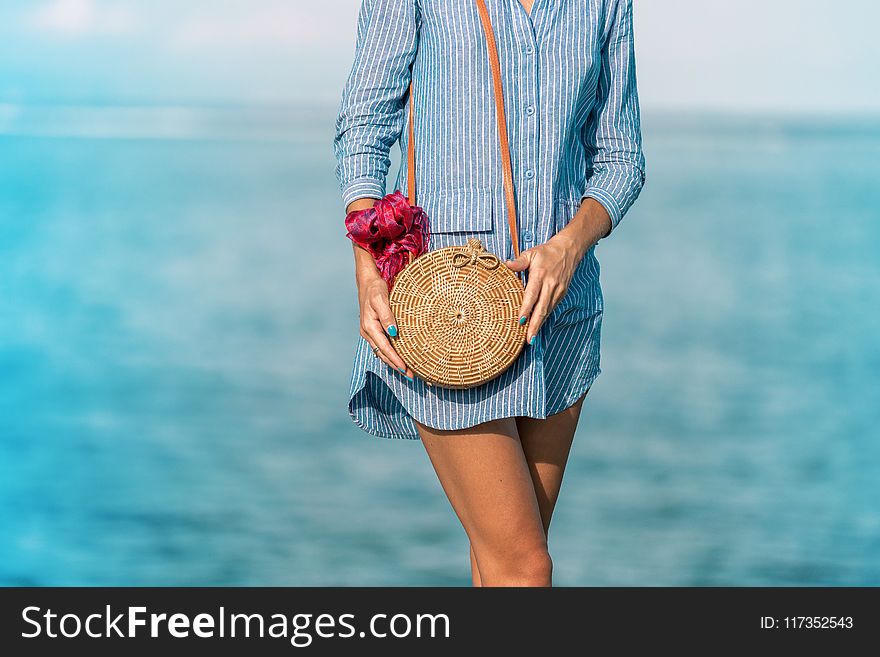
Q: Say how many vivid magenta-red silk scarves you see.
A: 1